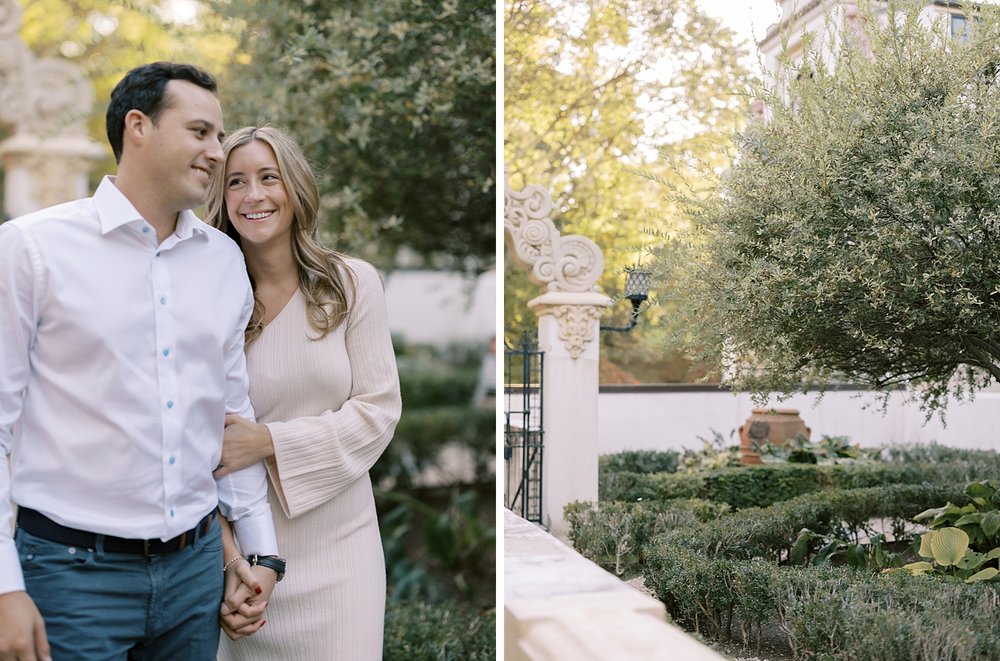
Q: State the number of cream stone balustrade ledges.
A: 1